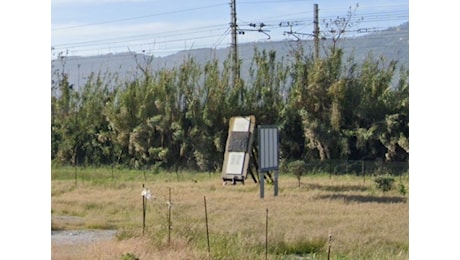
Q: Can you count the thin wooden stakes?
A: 5